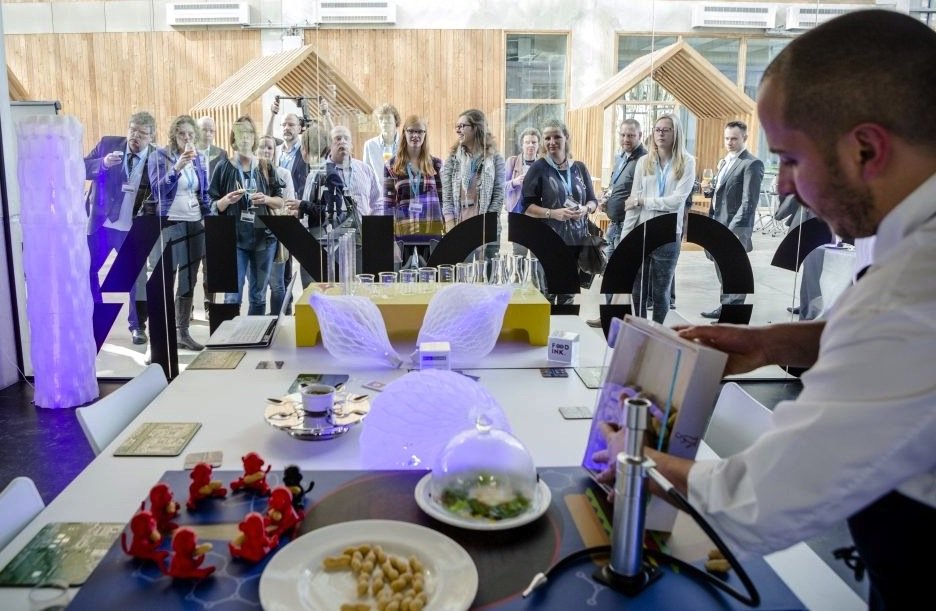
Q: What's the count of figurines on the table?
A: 8